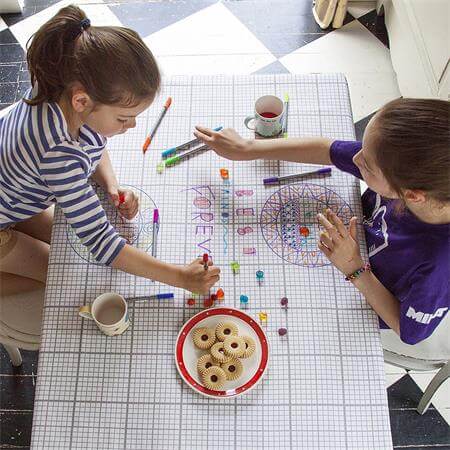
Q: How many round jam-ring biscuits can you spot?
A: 8